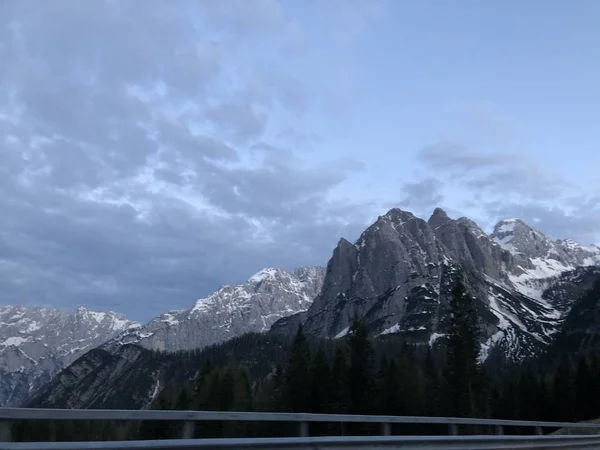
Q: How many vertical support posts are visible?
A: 7